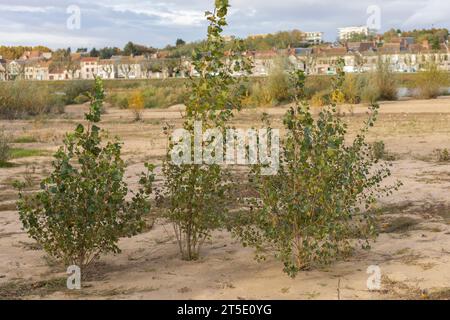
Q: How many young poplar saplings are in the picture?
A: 3